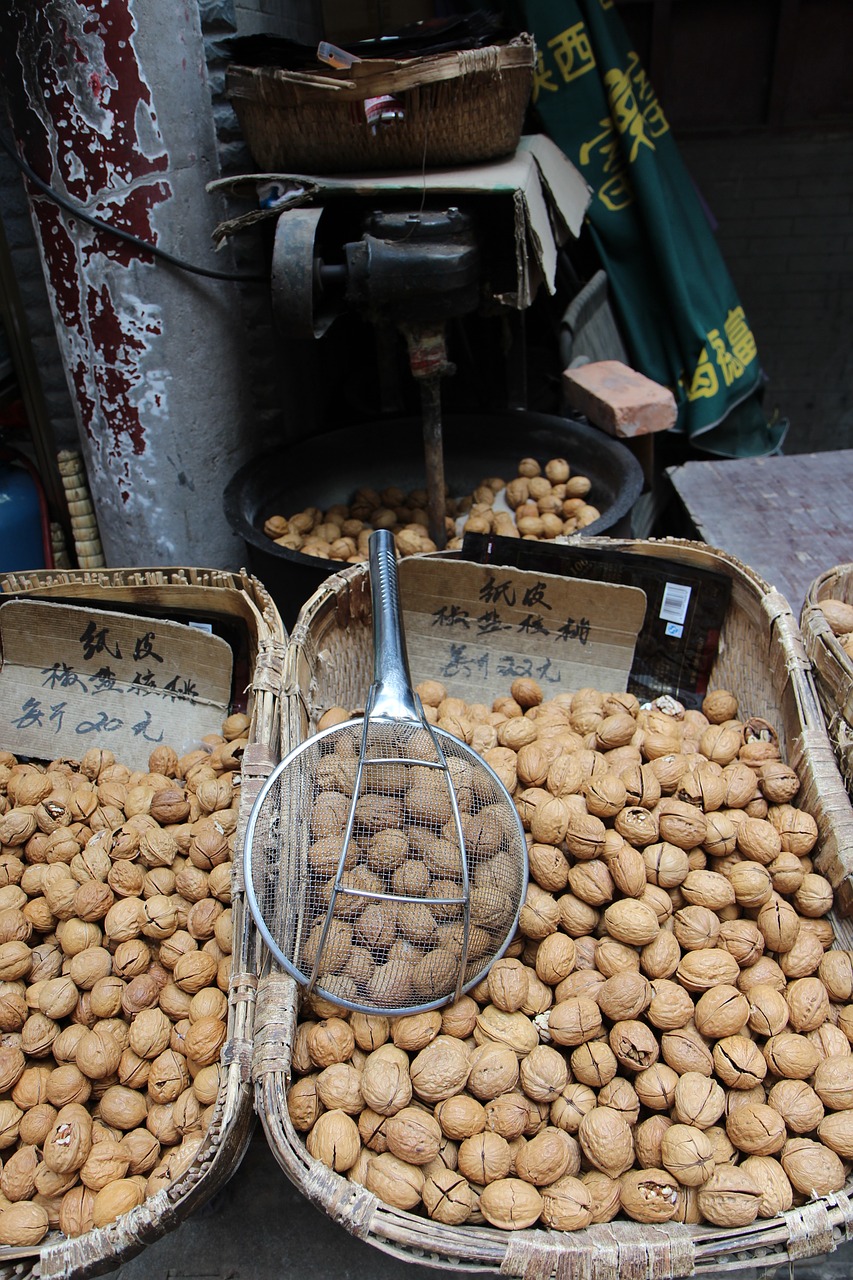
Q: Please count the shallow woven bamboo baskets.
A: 4